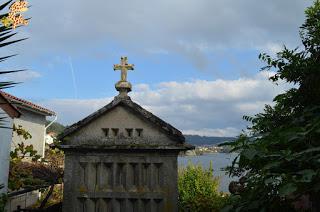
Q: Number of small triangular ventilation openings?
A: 4